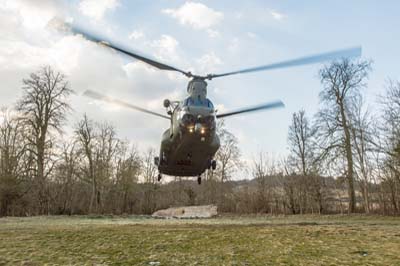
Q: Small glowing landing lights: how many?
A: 2